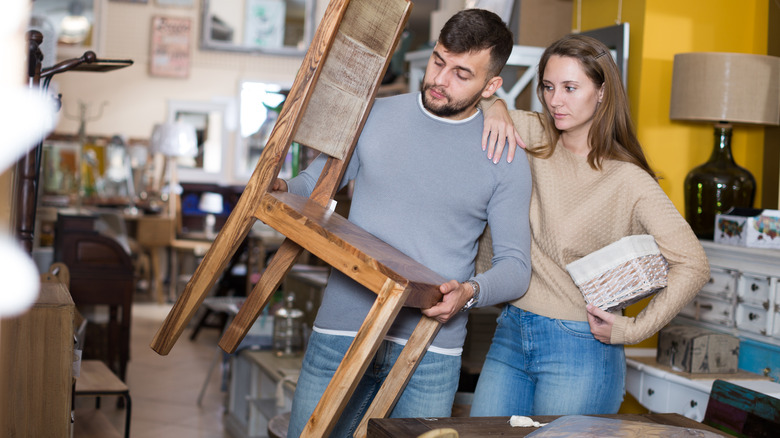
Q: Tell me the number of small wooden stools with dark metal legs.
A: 1